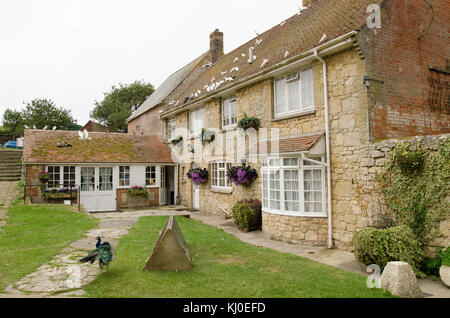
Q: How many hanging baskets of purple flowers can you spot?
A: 2